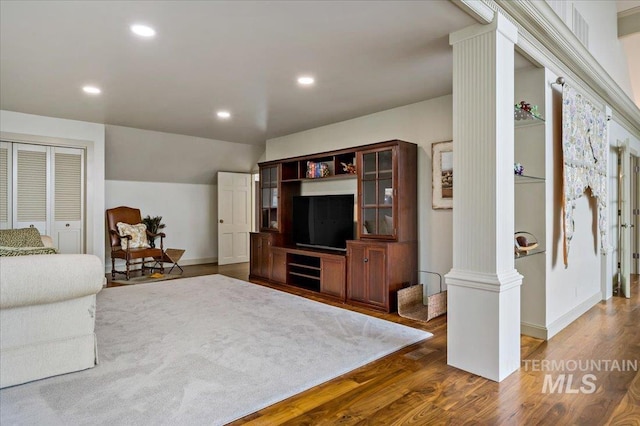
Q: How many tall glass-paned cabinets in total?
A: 2